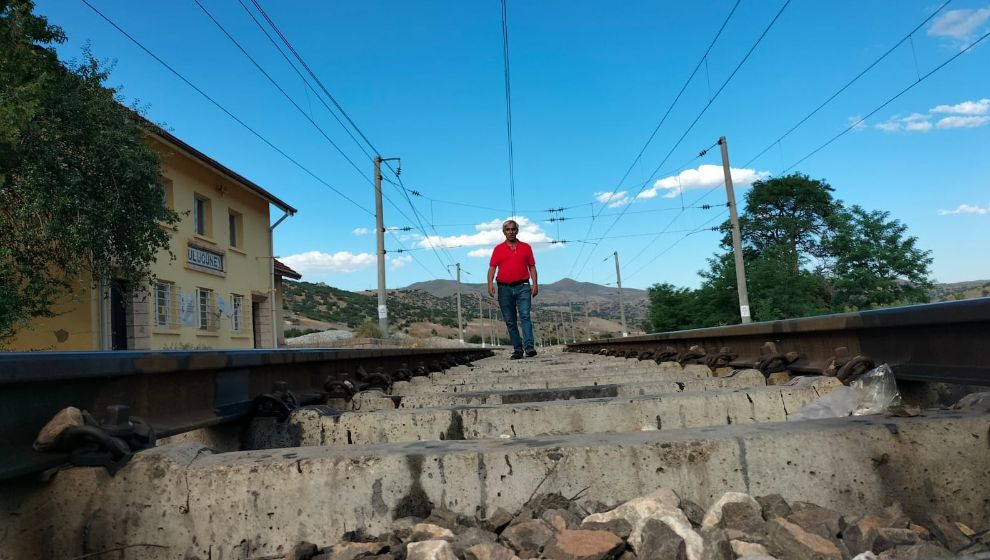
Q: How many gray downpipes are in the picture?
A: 2